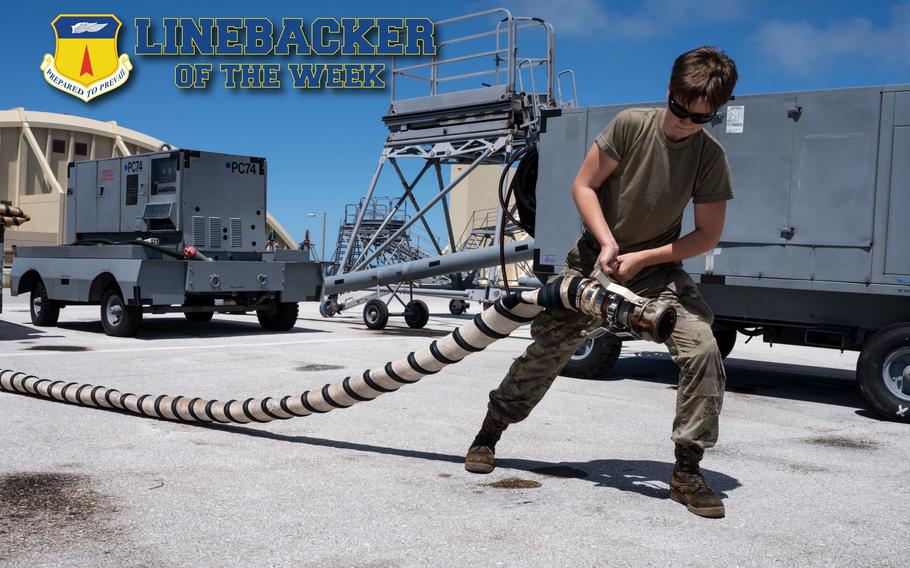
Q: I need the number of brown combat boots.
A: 2